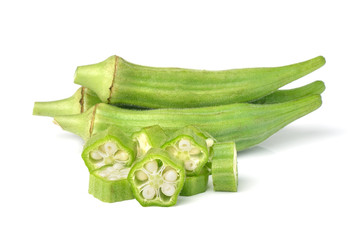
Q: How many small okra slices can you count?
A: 7